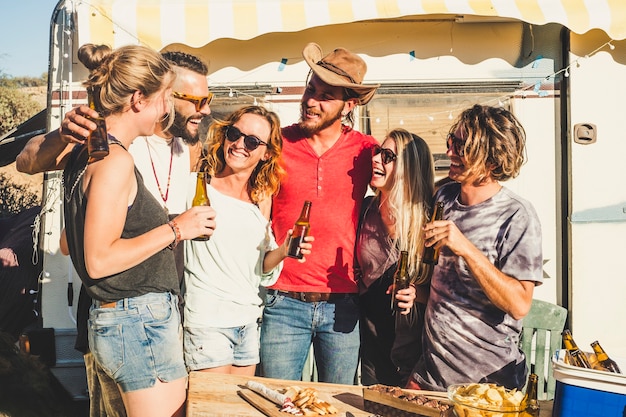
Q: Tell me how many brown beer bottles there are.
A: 8